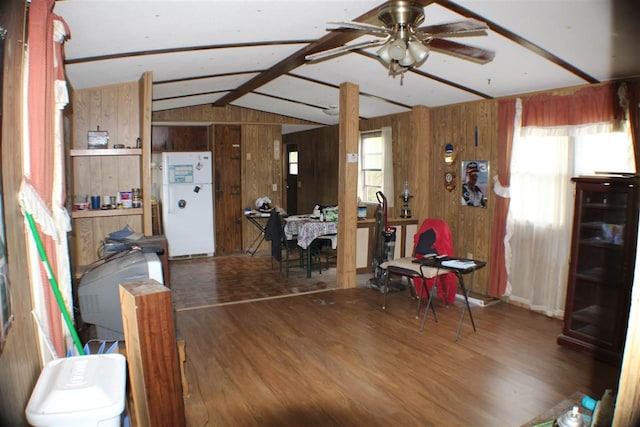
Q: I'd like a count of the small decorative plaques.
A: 2